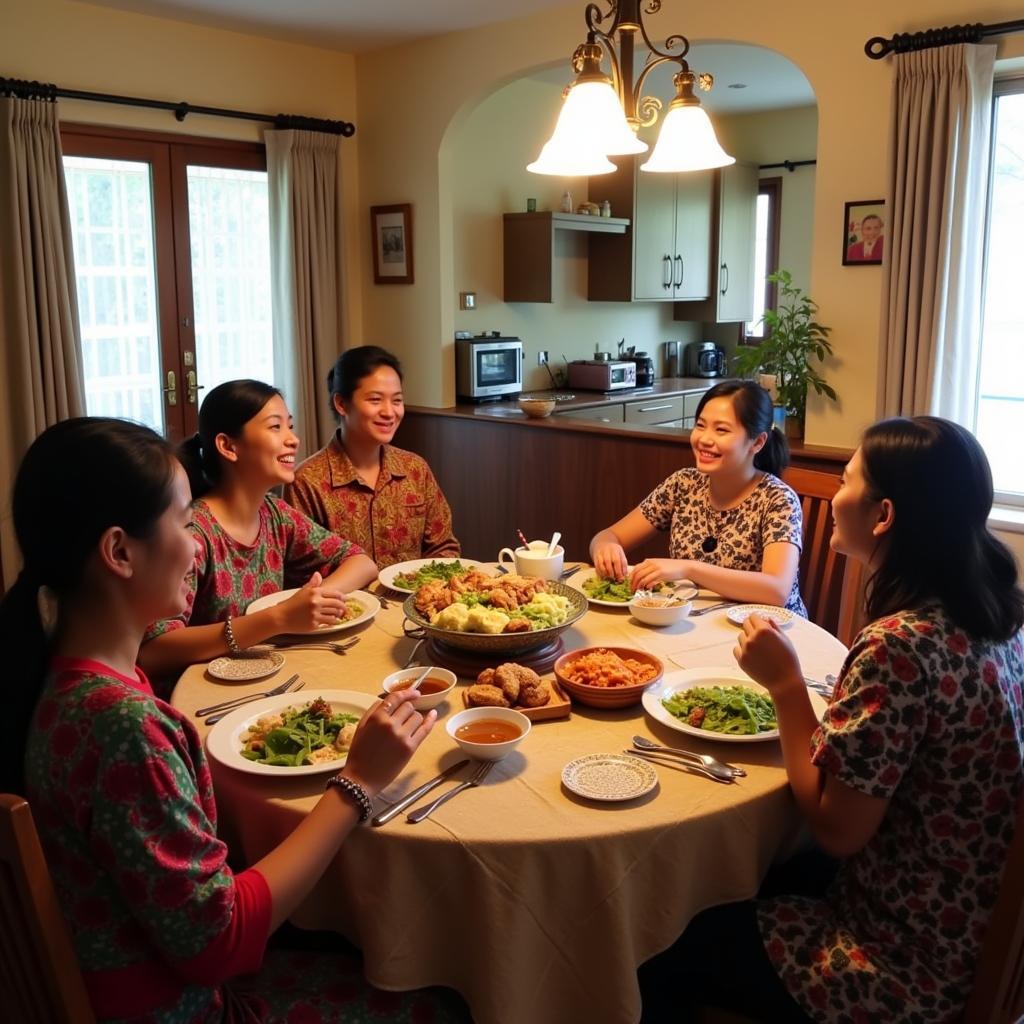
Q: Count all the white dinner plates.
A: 5